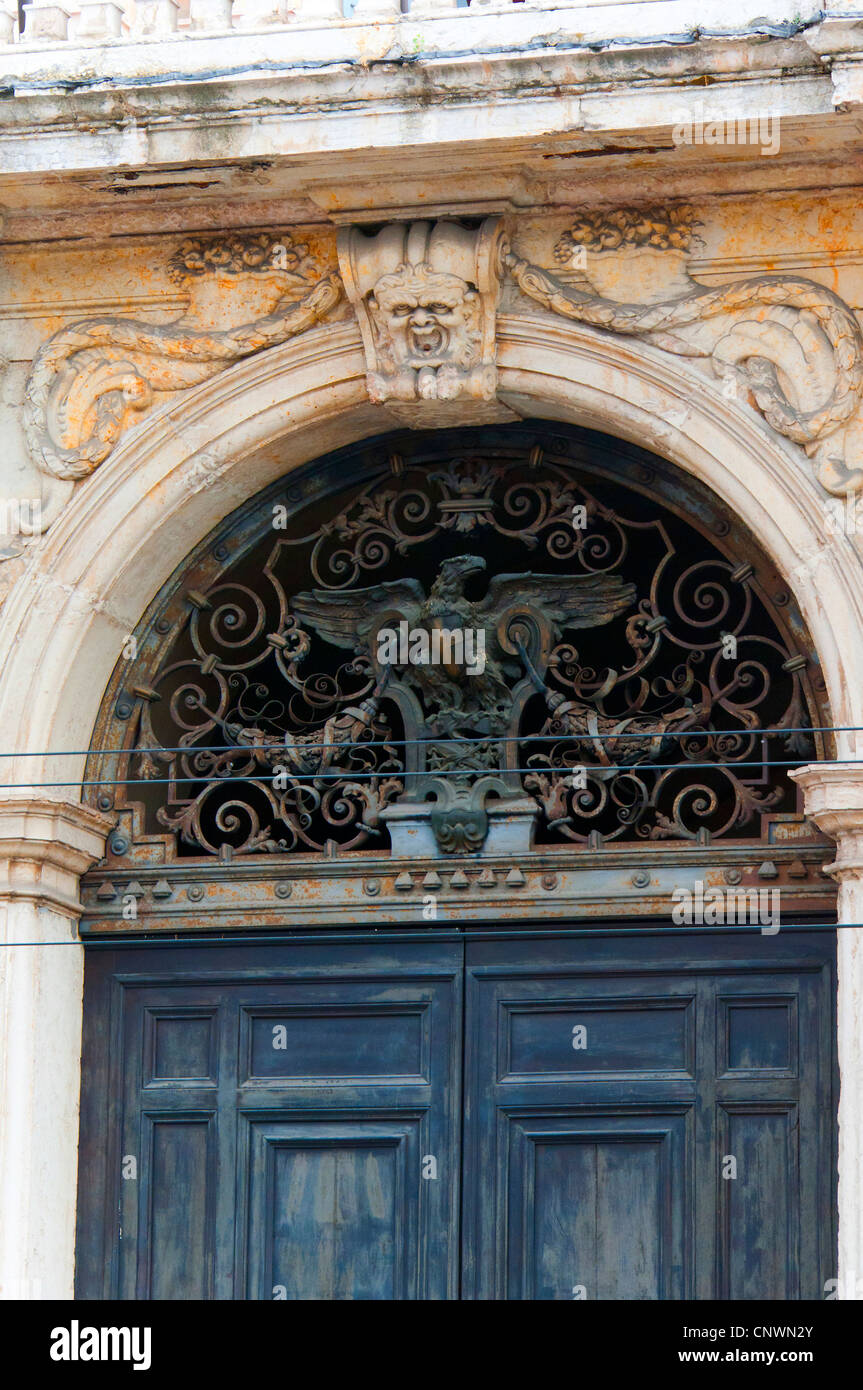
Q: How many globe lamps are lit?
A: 0